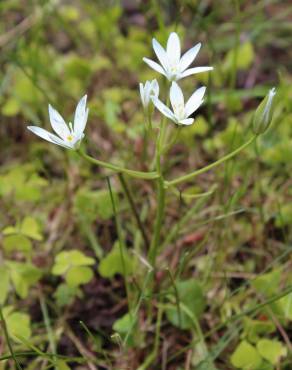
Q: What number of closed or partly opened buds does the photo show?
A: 2